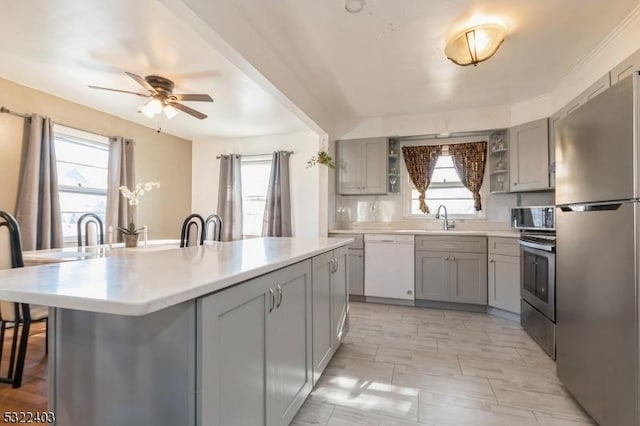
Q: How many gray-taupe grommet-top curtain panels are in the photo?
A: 4